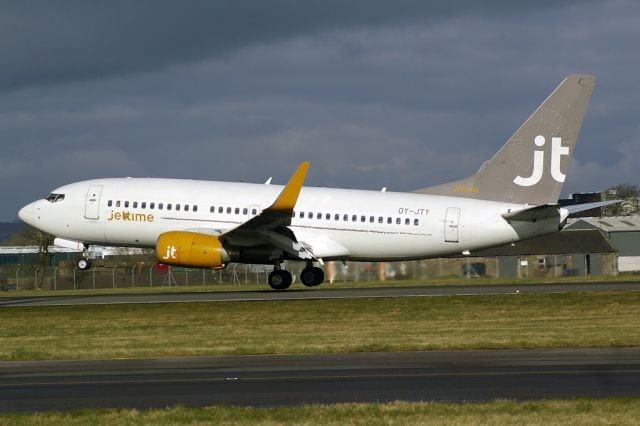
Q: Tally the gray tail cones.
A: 1